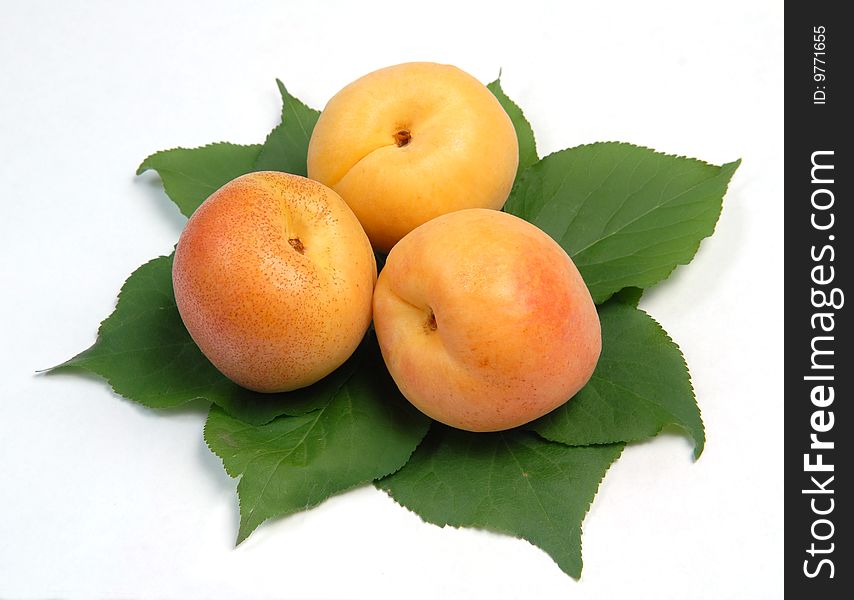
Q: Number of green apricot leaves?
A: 8